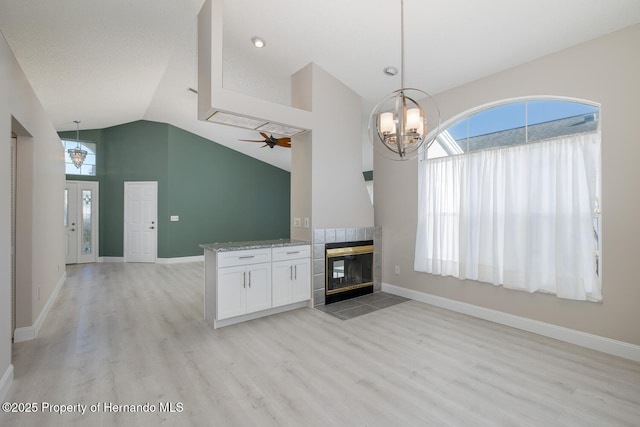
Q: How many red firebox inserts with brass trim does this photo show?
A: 0